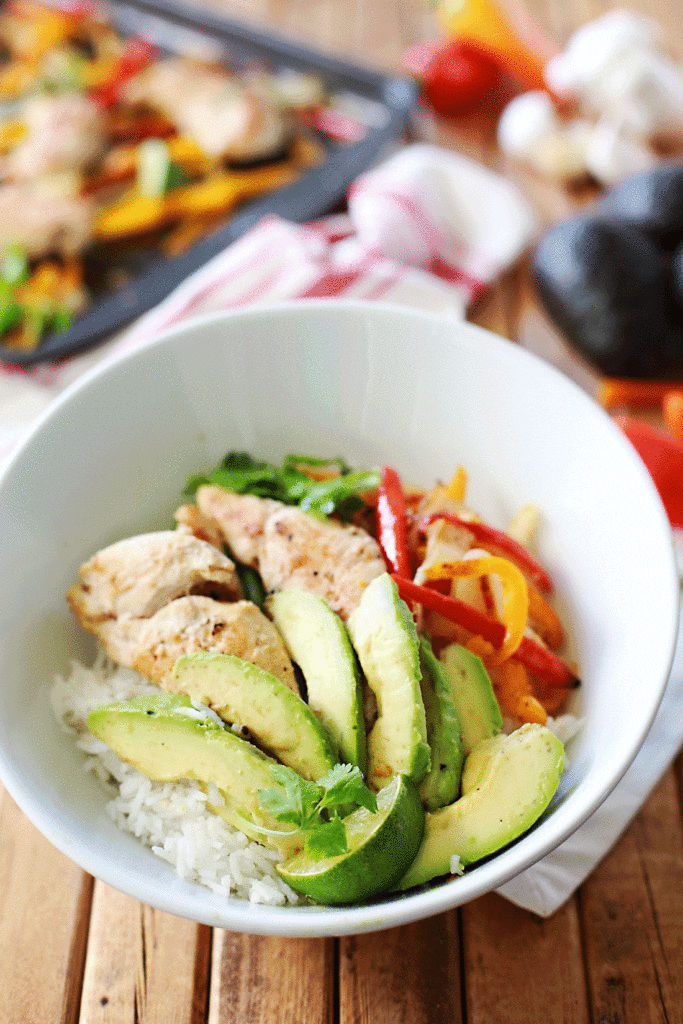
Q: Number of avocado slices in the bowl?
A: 7